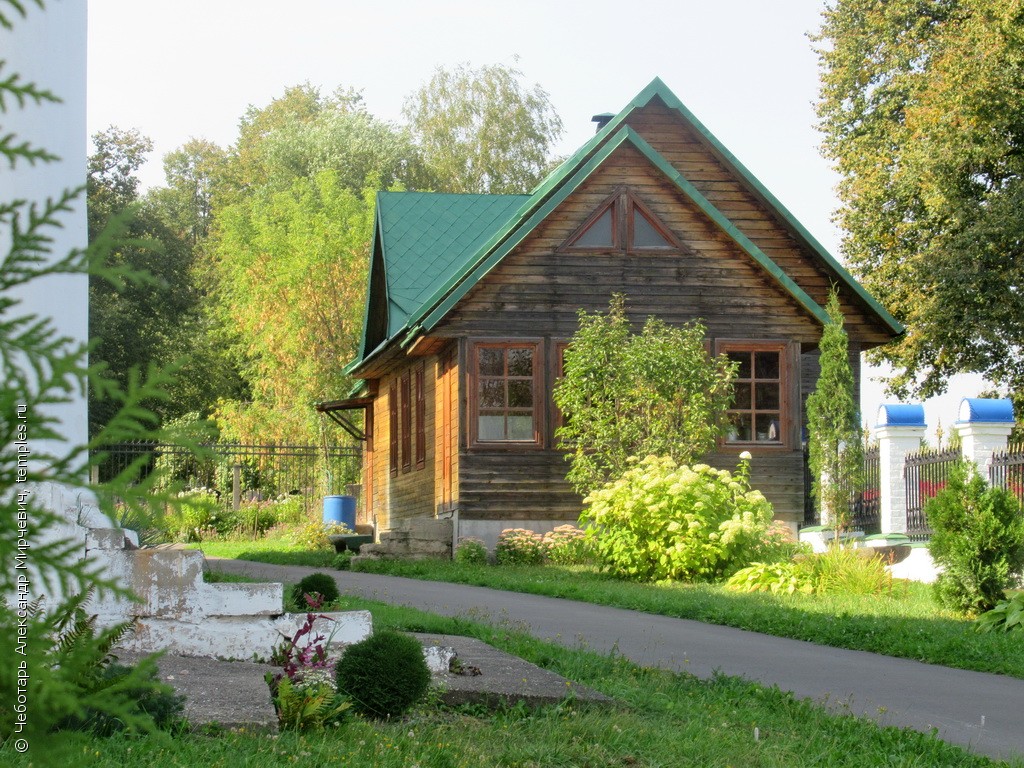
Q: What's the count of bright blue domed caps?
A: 2